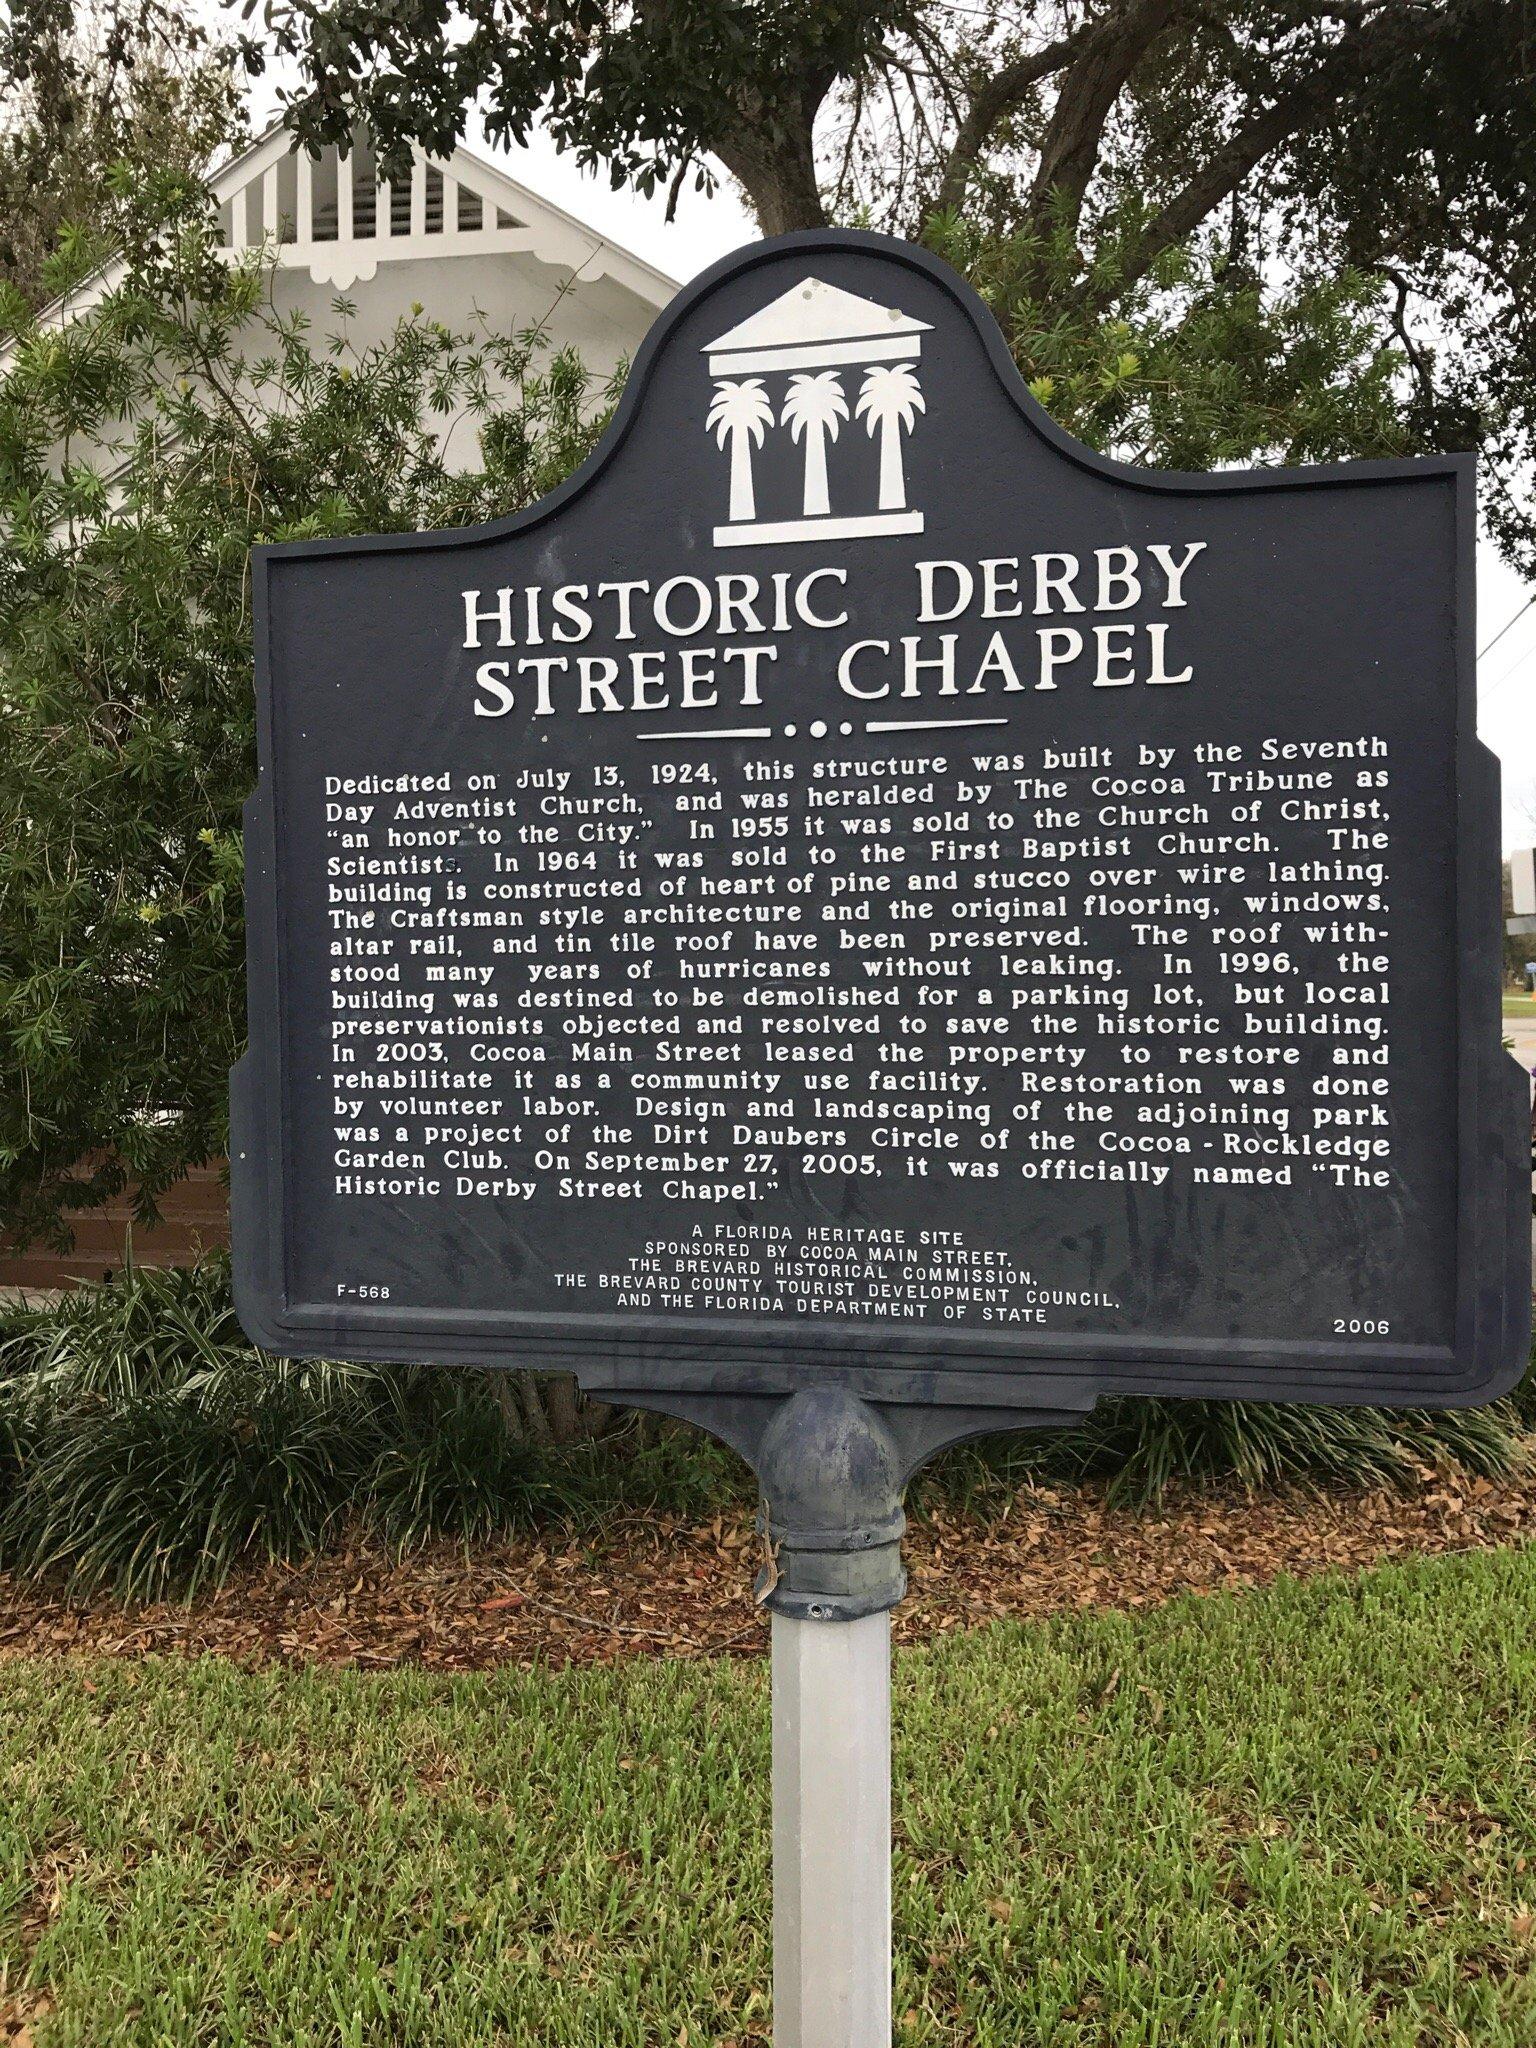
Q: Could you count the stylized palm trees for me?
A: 3